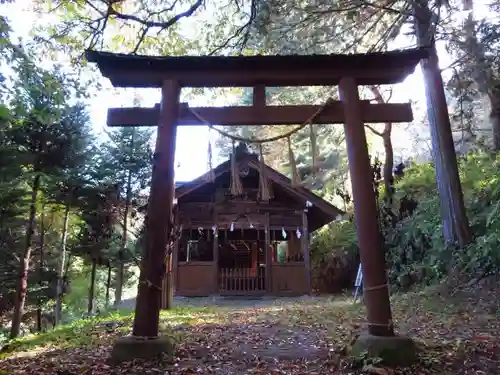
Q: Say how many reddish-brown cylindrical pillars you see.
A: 2